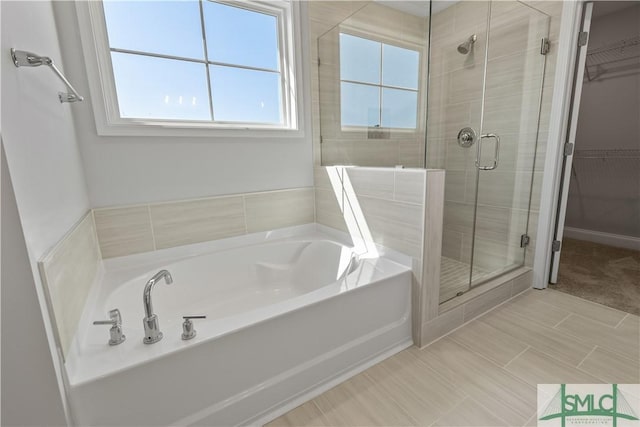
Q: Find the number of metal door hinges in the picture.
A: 5